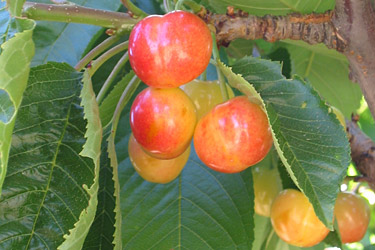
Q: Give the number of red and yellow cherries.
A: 8